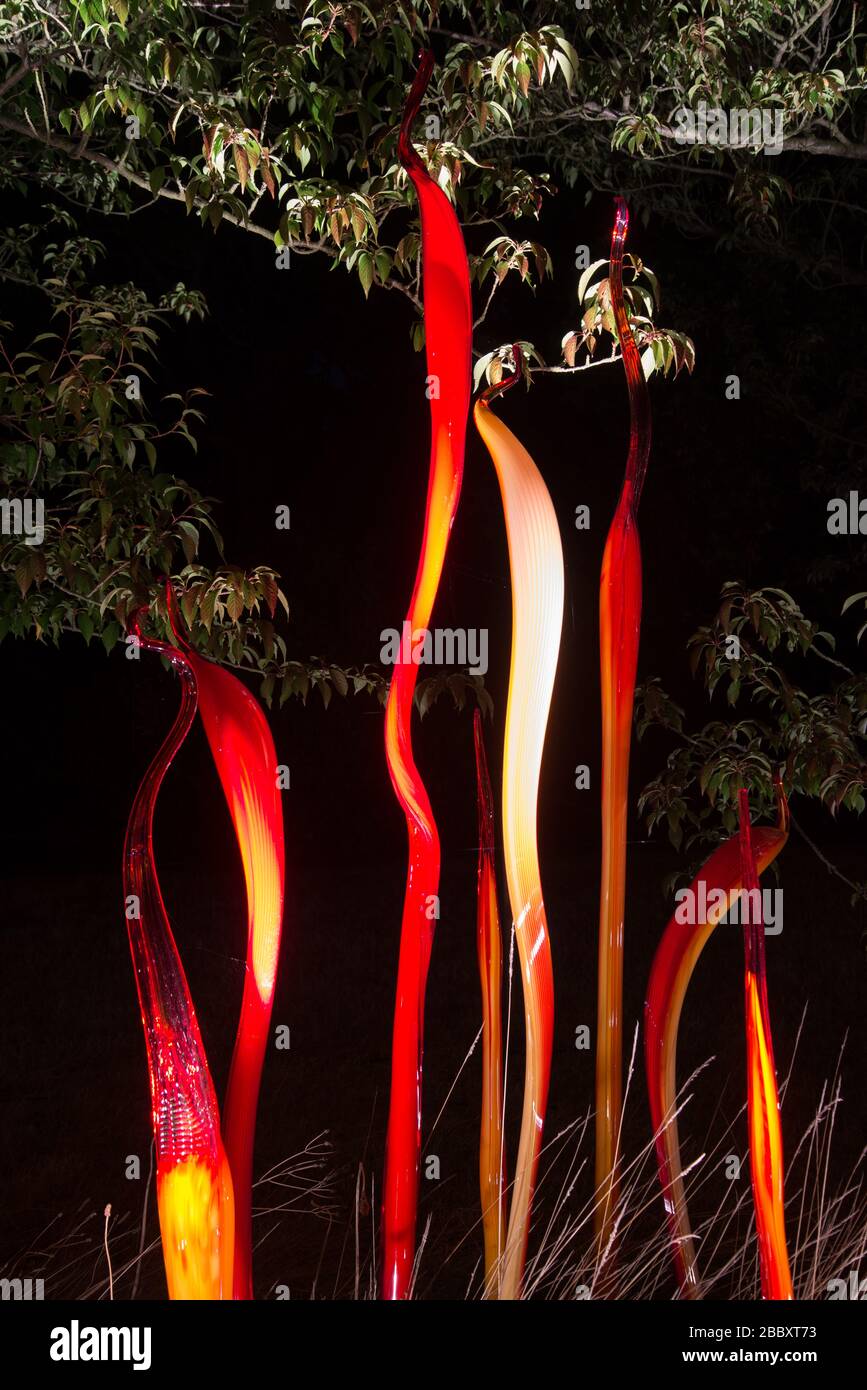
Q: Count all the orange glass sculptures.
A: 8